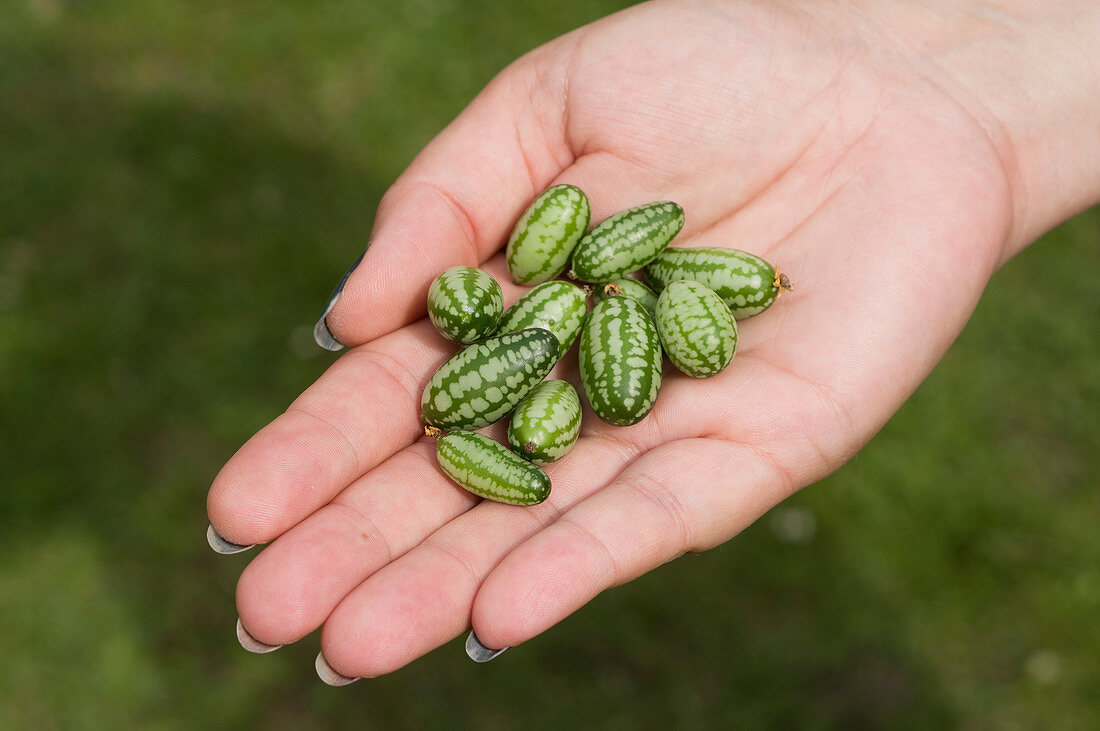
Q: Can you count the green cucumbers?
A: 11